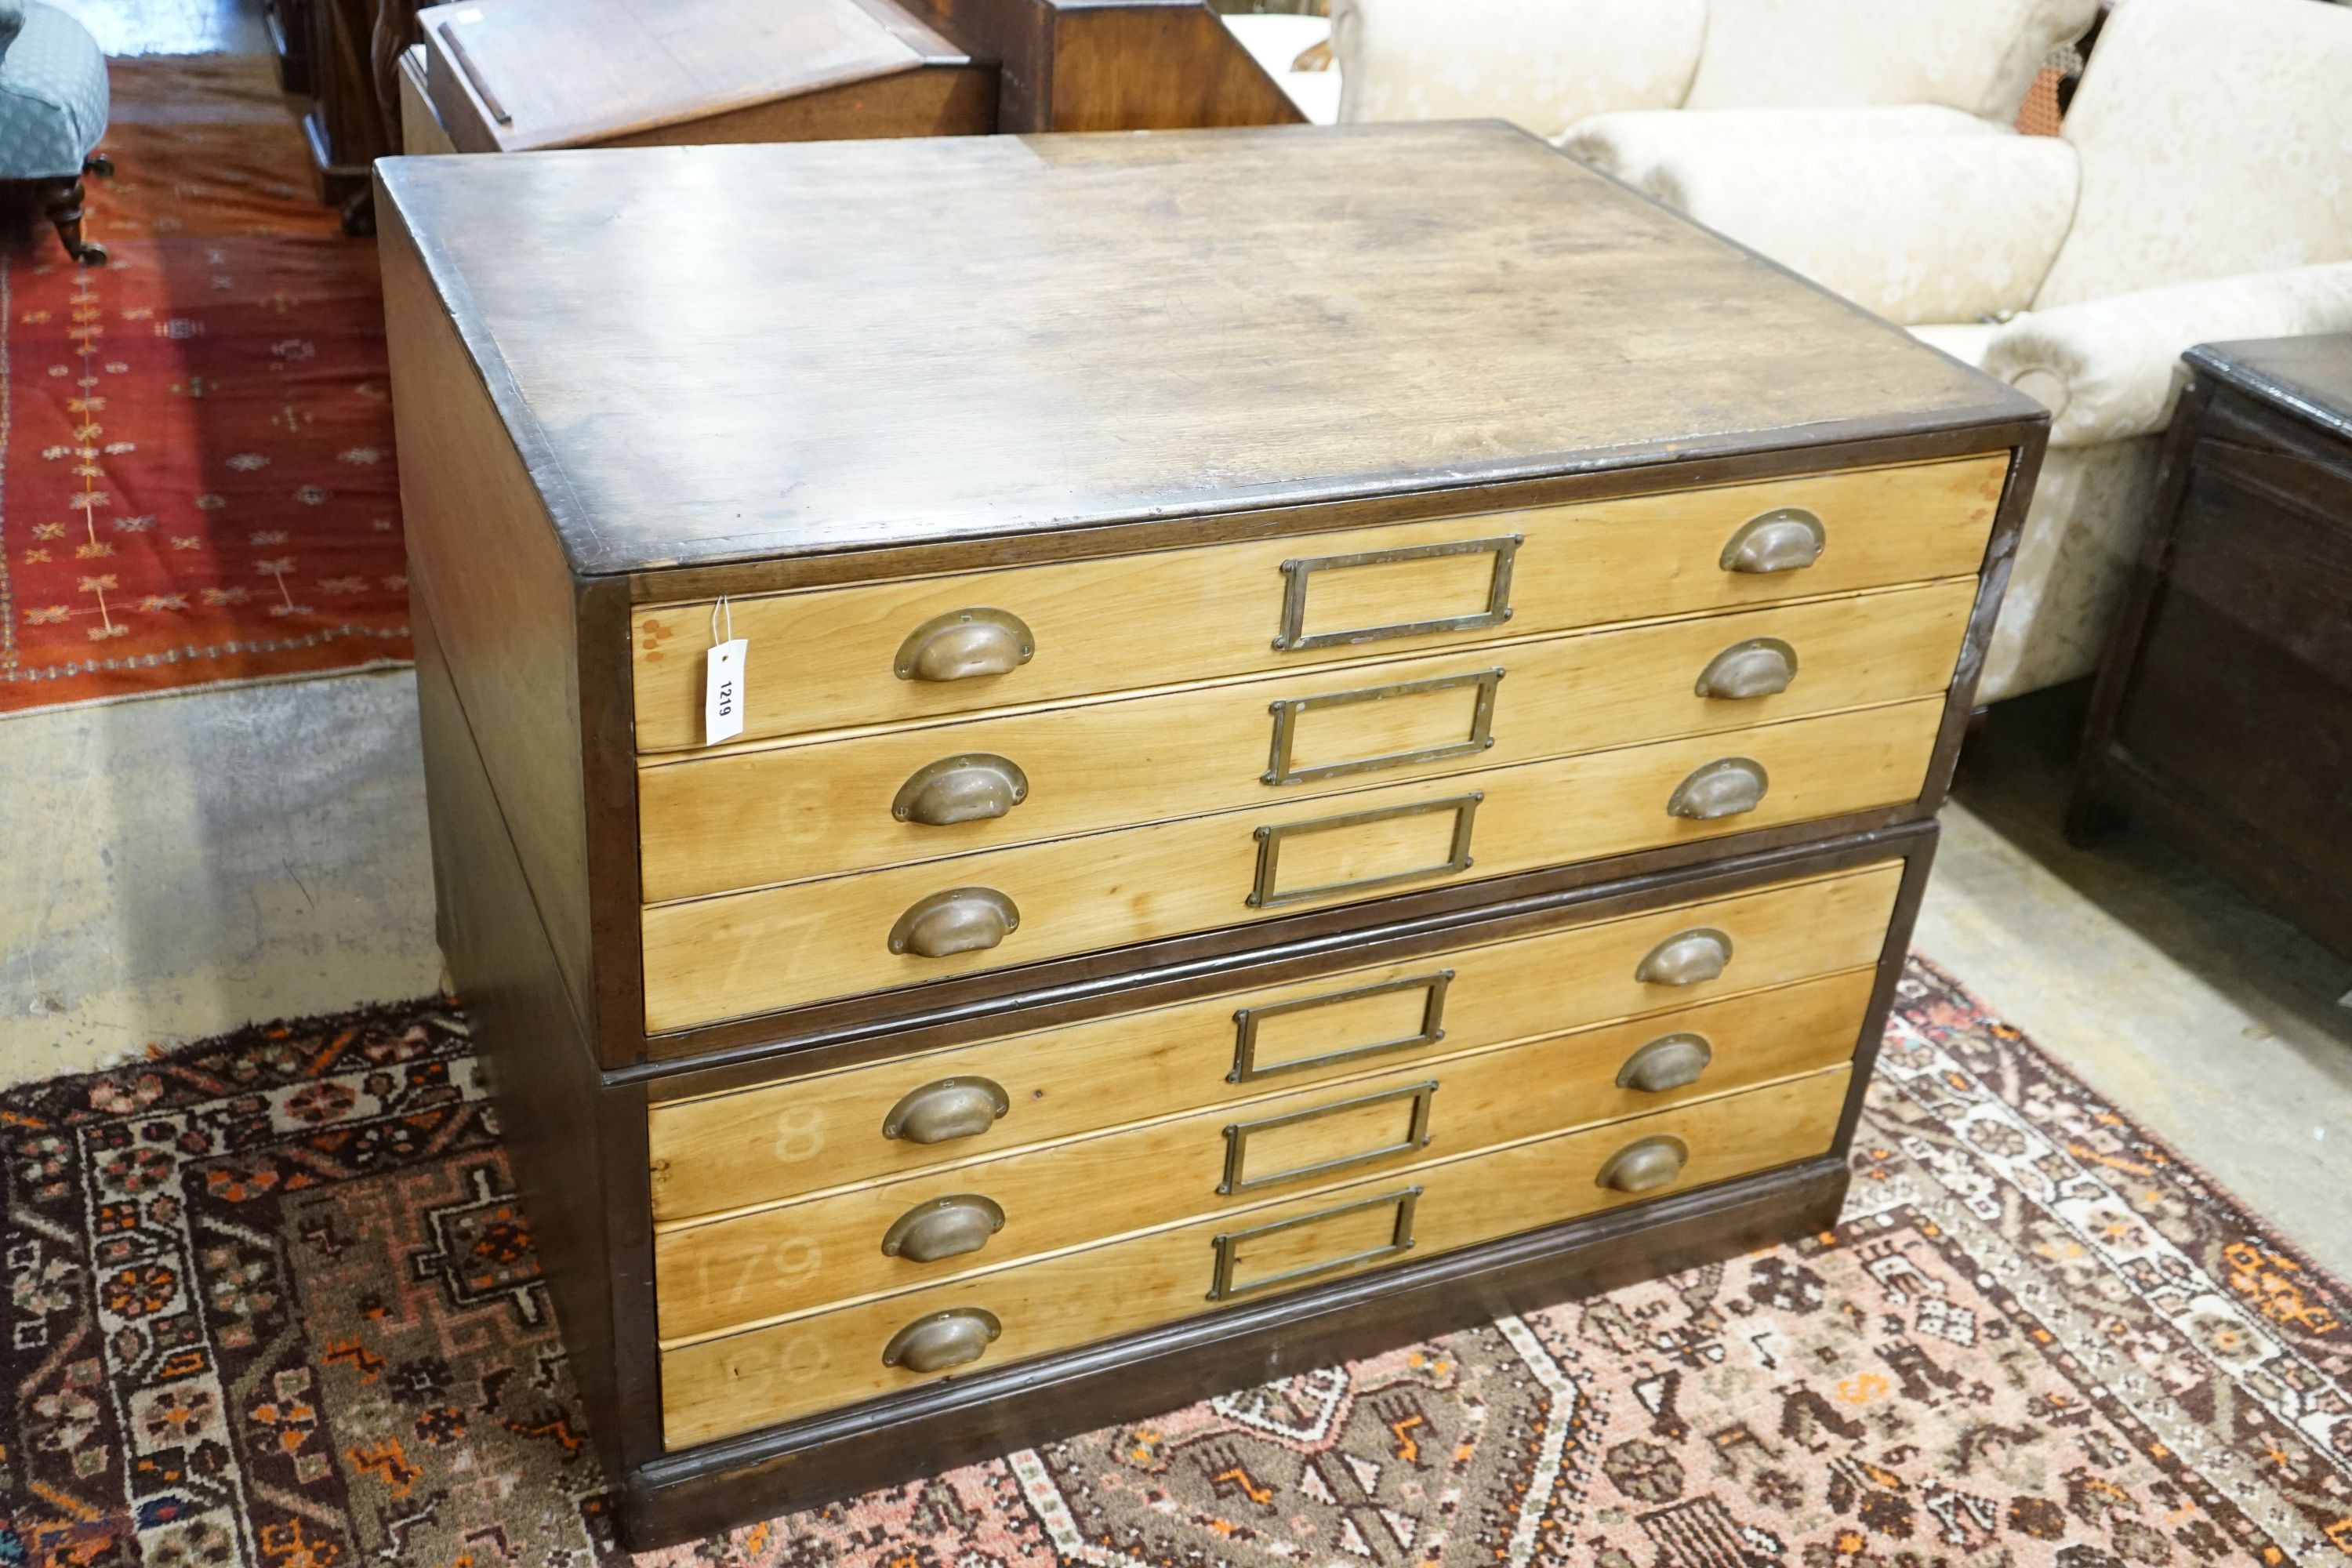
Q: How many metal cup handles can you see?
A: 12